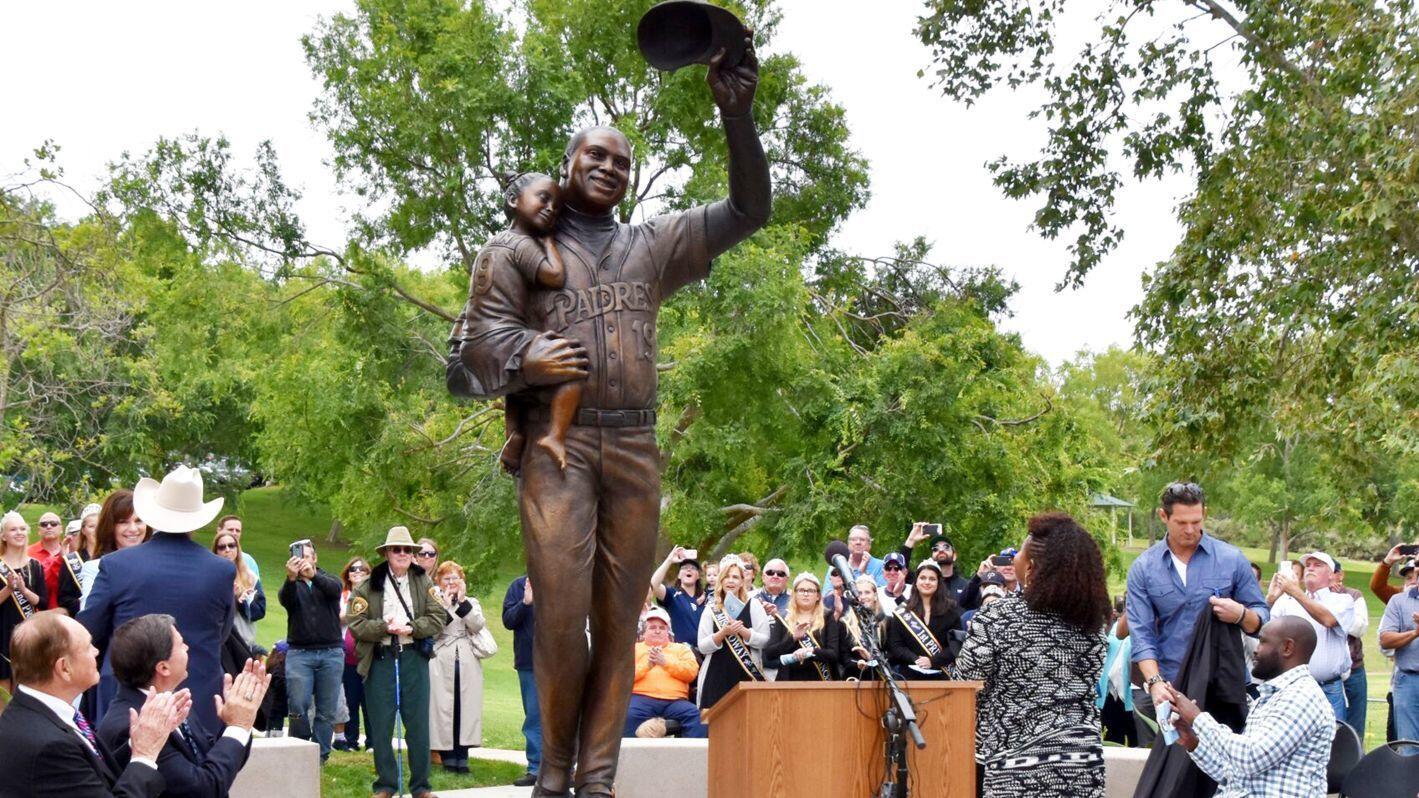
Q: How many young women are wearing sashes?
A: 6